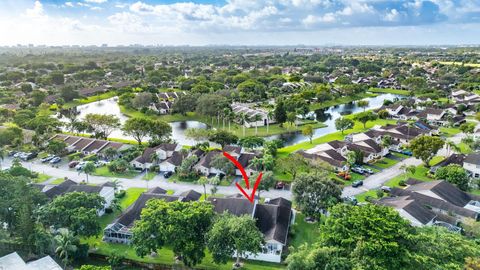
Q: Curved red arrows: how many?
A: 1